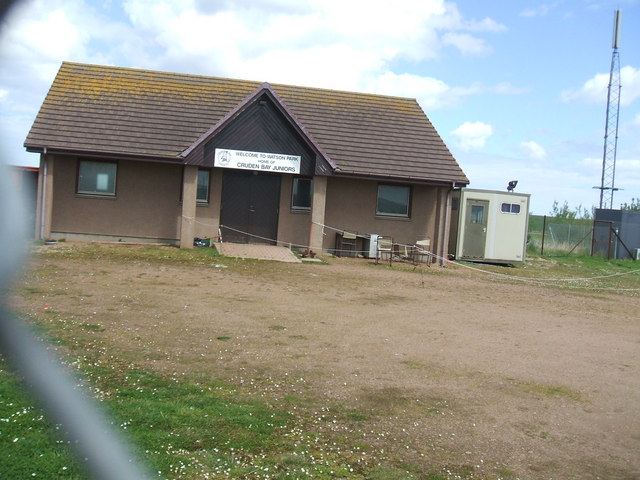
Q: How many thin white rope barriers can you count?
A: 2